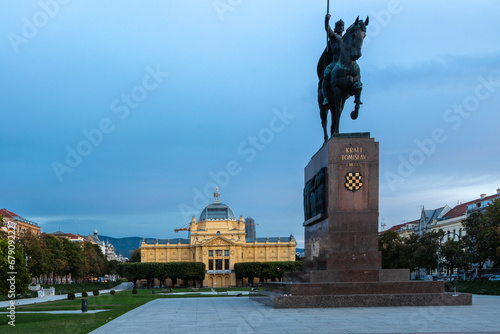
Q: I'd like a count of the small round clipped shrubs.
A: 5